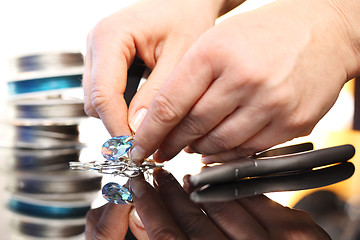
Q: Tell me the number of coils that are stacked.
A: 4